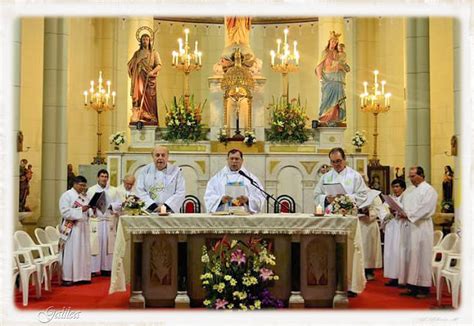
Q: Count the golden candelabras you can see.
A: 4